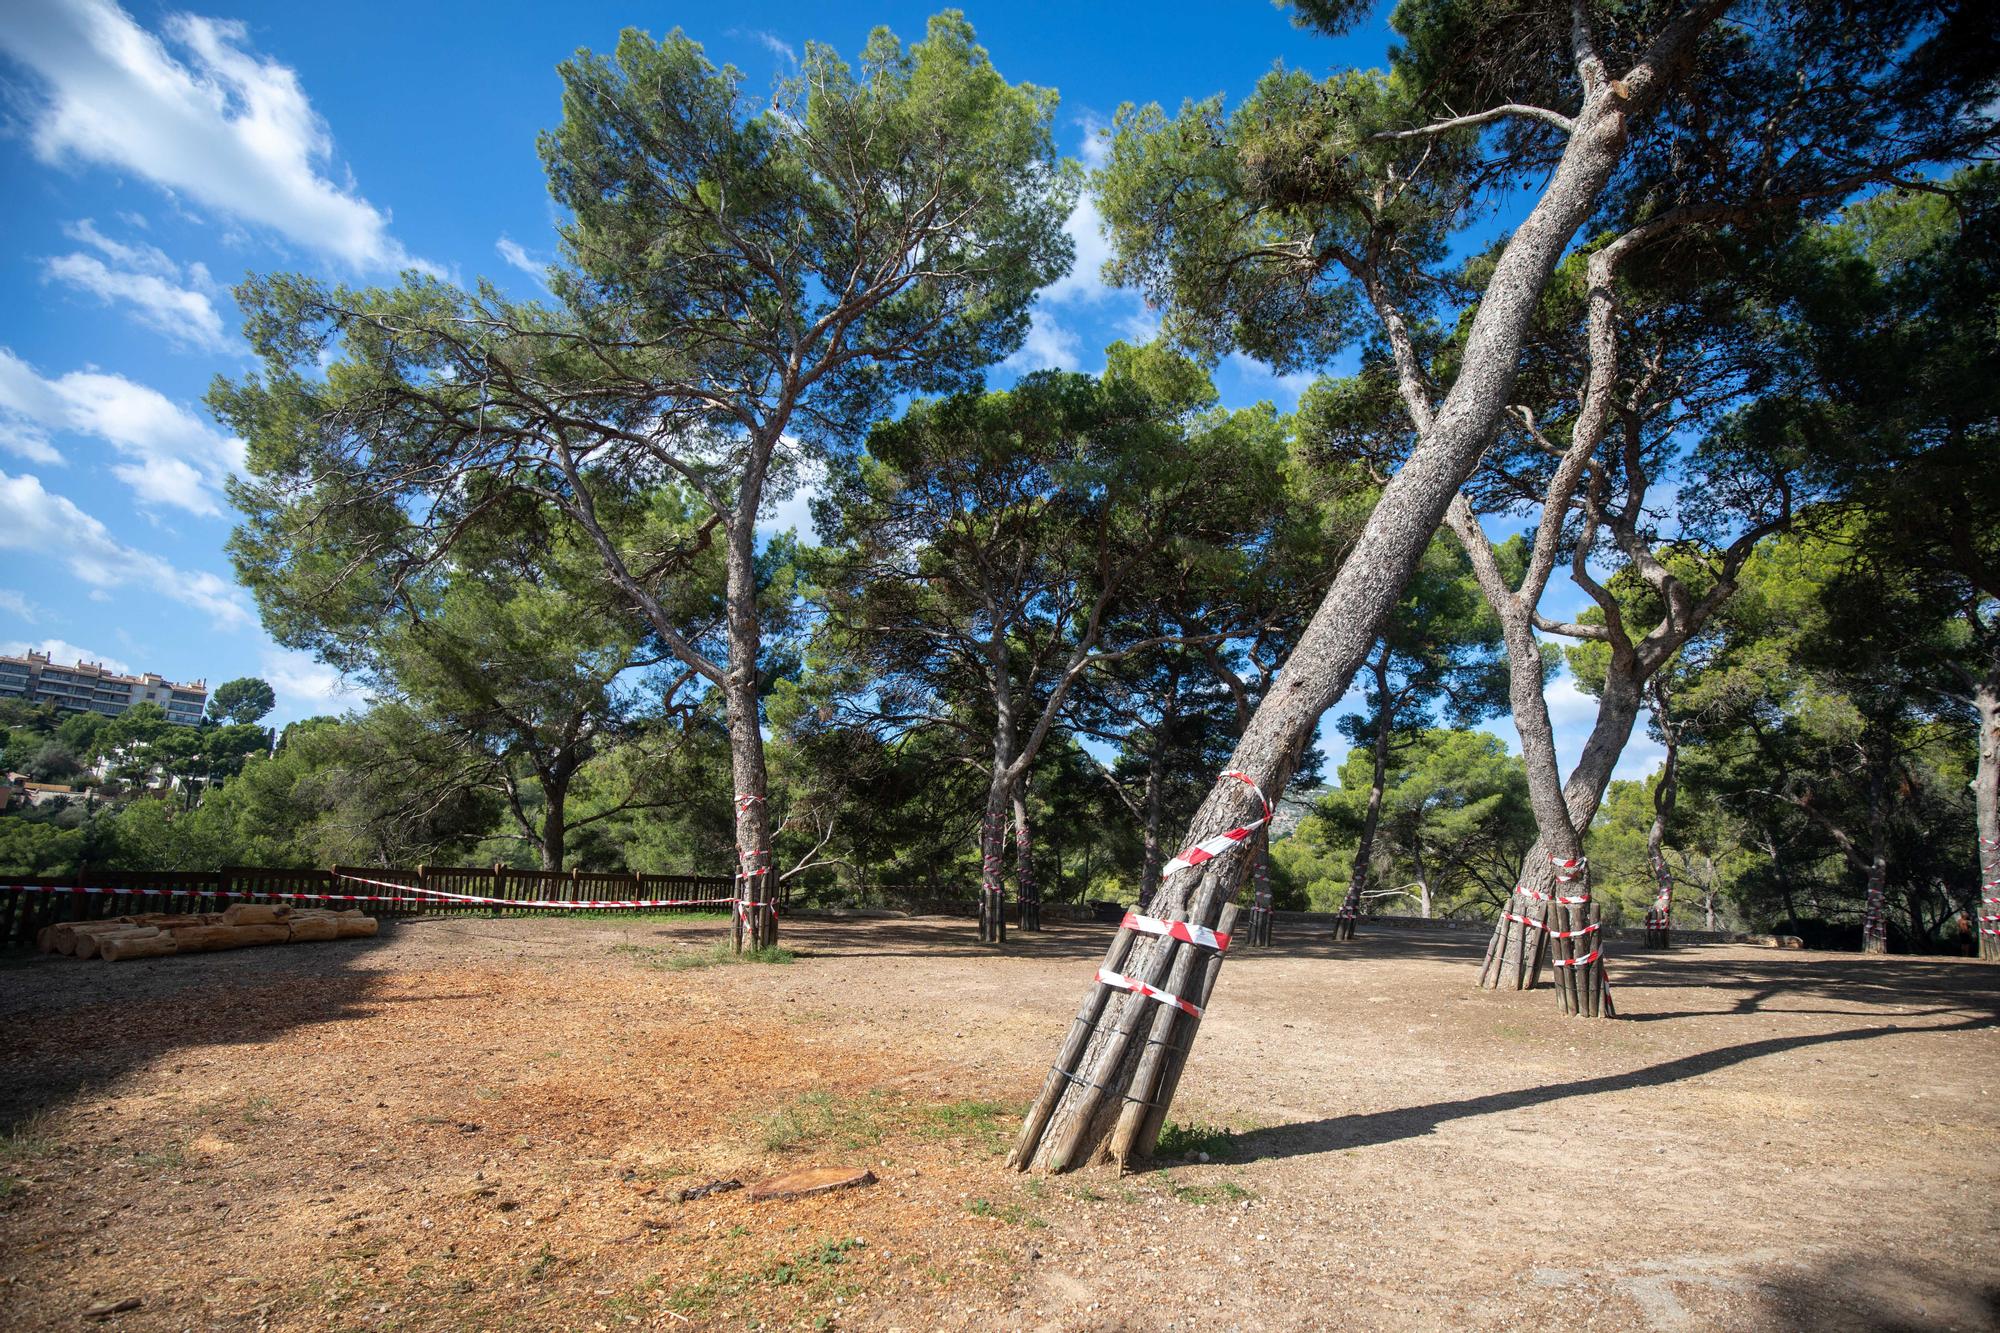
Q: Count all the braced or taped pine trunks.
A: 12